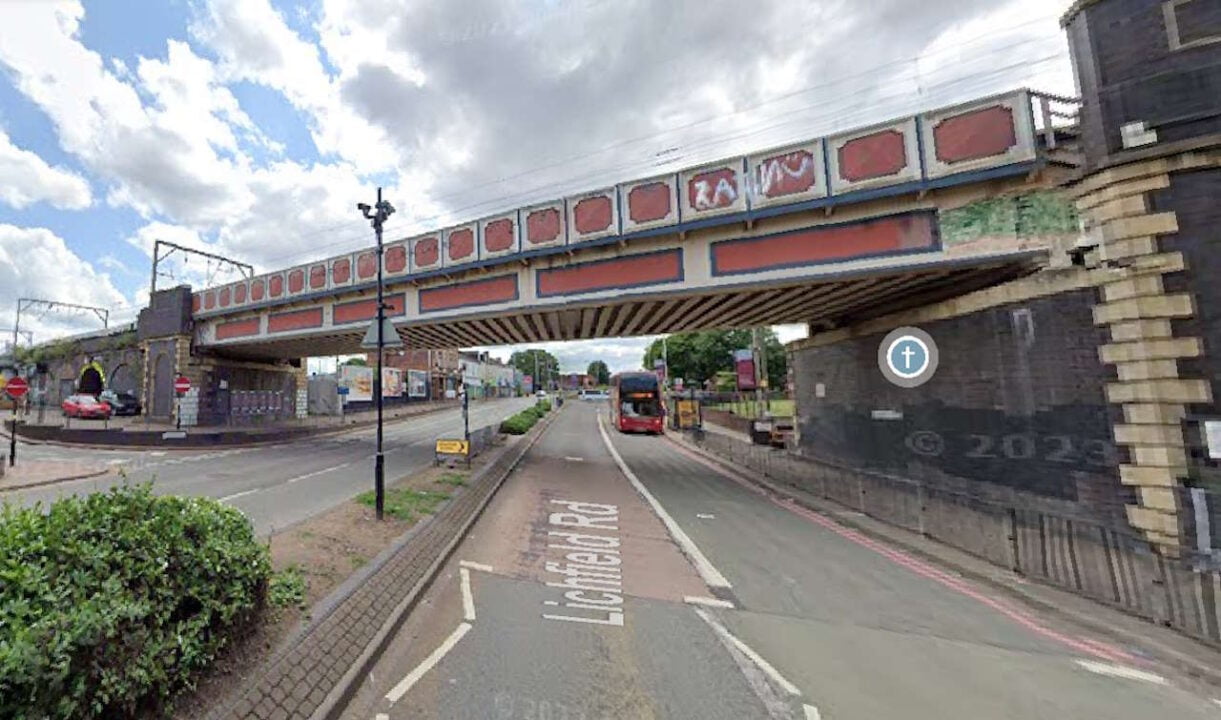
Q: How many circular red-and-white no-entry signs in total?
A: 2